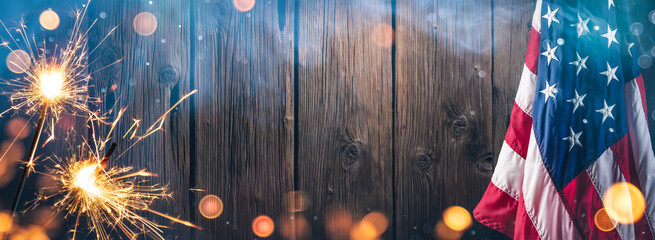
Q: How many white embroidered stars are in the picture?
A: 12